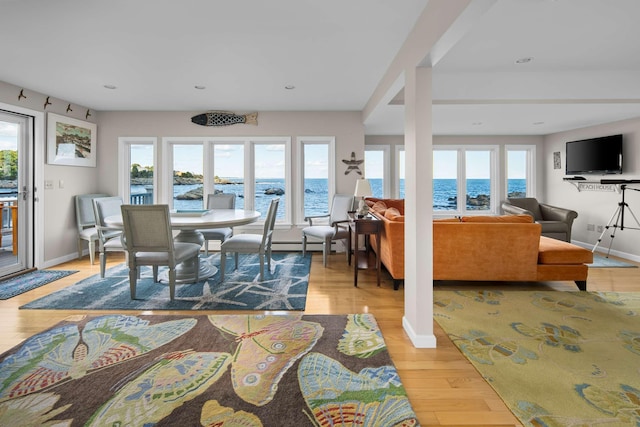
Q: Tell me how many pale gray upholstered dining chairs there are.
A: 6